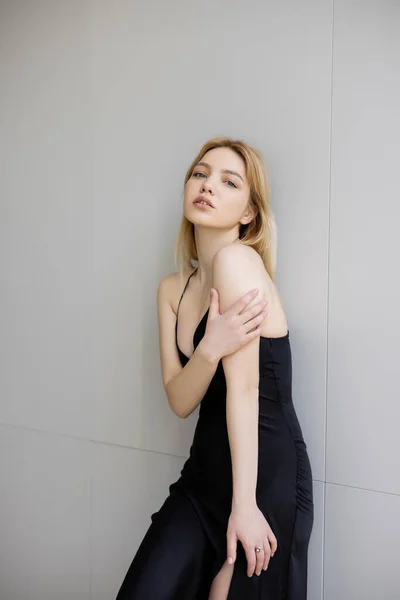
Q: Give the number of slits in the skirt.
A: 1